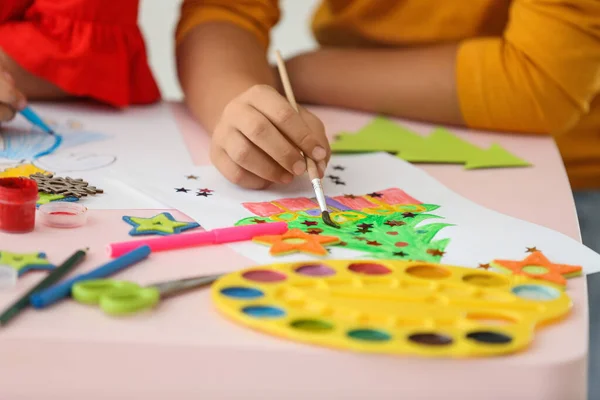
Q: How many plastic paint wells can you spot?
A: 12